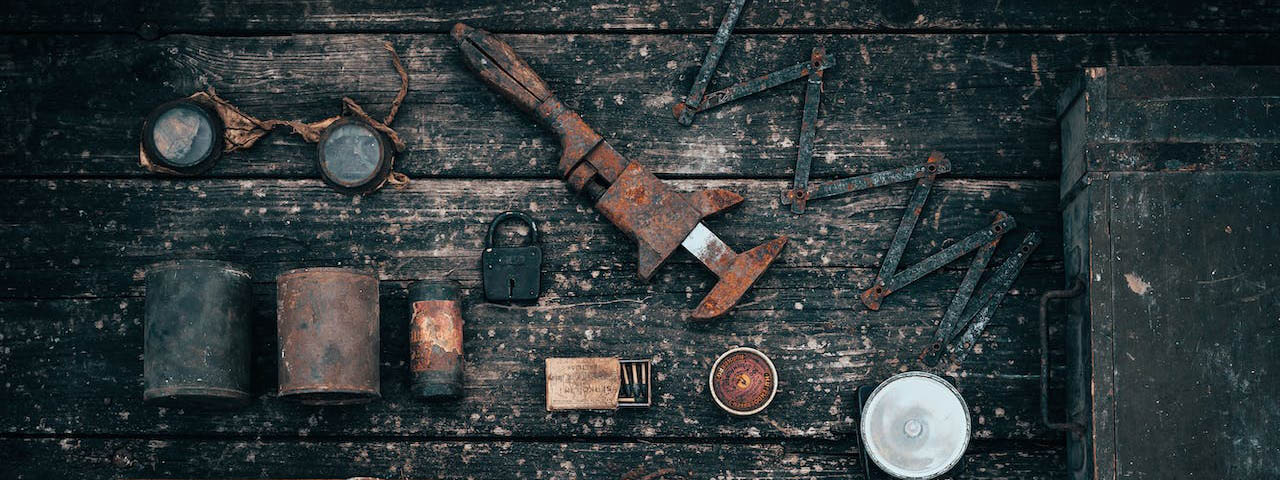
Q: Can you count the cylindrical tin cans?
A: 3